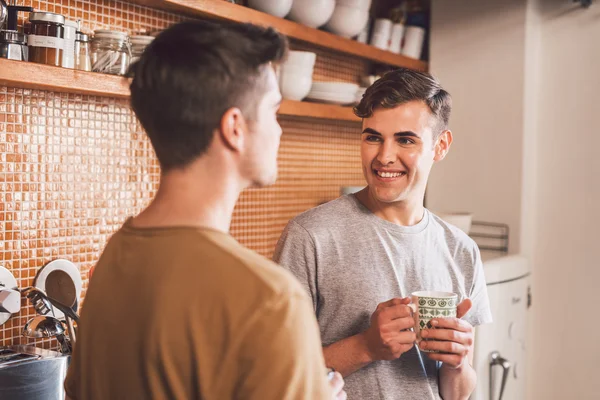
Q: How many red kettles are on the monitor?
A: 0